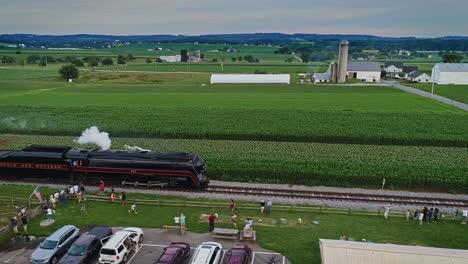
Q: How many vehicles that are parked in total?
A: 6